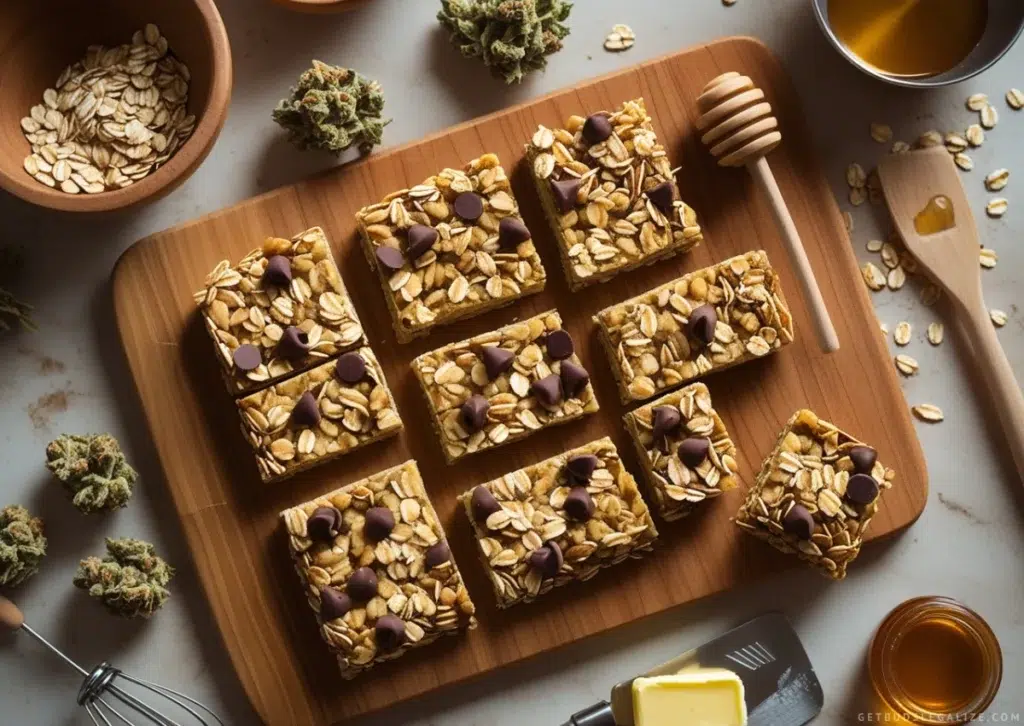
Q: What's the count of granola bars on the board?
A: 10